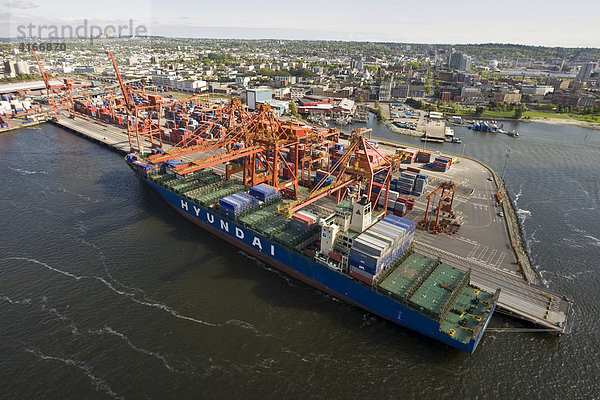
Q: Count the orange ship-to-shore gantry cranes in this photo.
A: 5